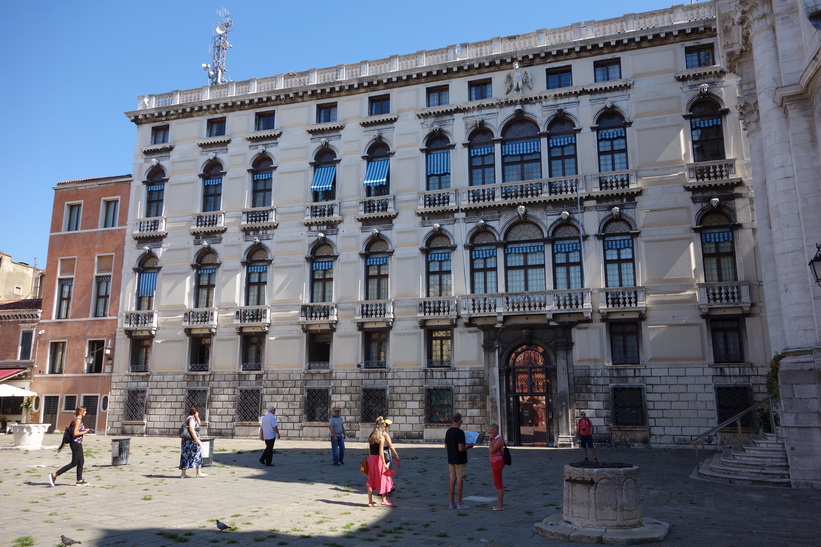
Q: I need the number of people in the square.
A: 9